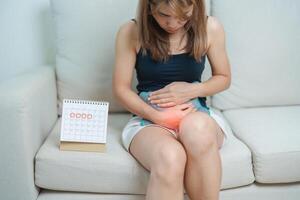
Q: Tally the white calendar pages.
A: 1